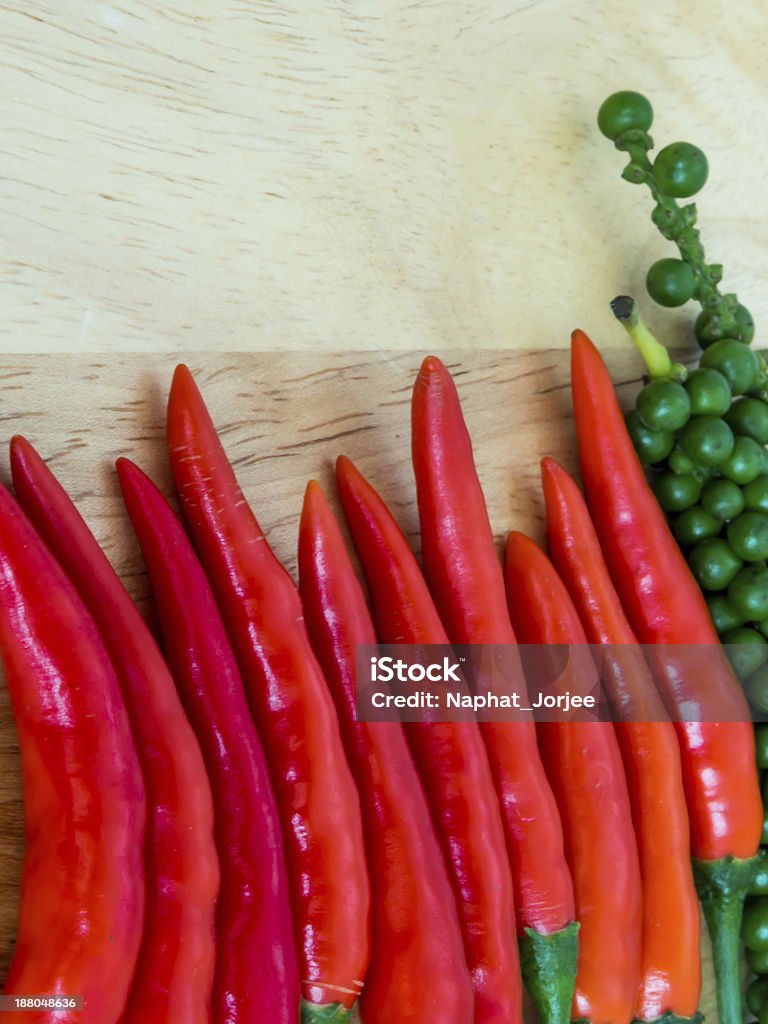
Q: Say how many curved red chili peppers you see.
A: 10